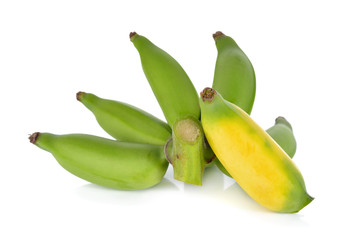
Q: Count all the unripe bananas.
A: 5